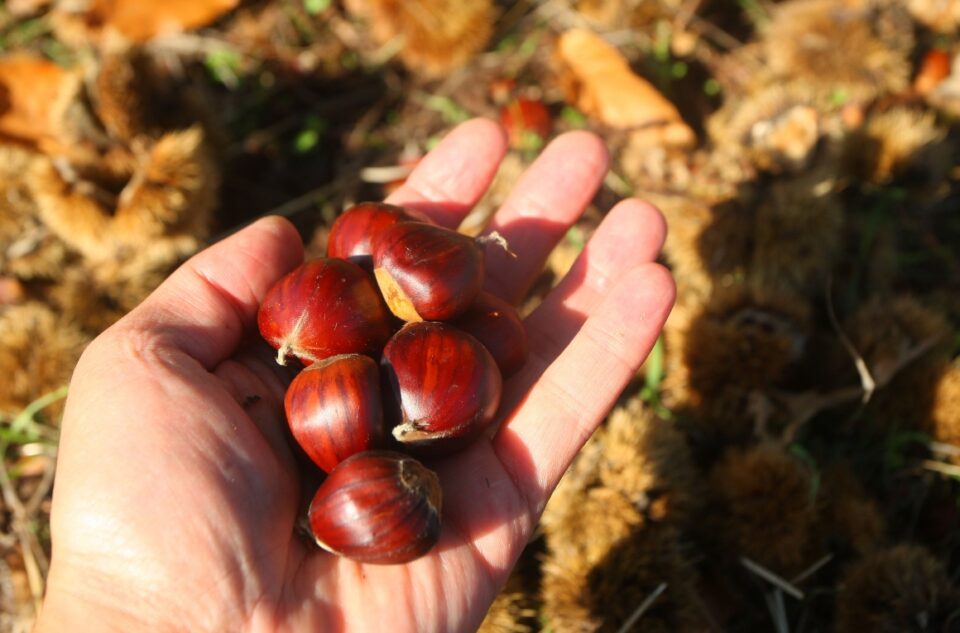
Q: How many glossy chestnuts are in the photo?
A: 7